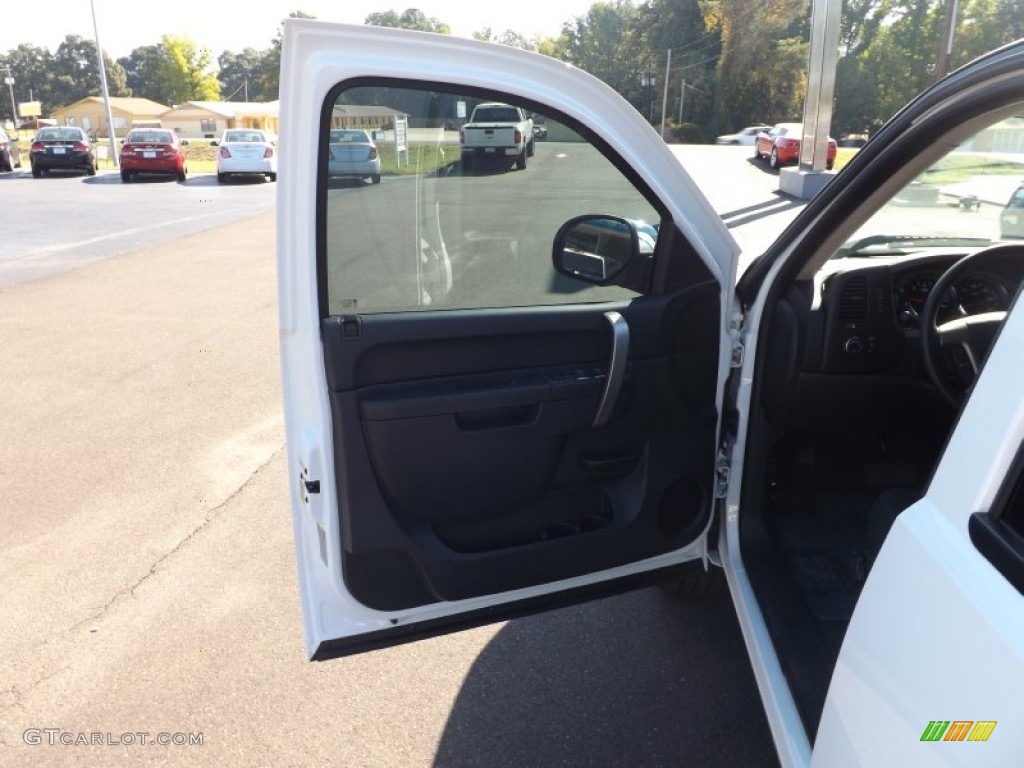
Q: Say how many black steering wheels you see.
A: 1